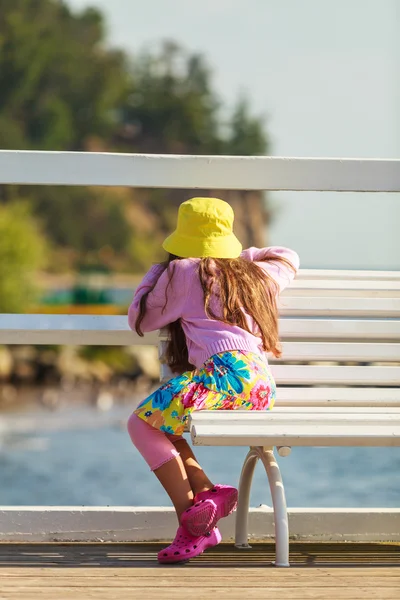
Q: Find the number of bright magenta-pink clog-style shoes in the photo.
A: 2